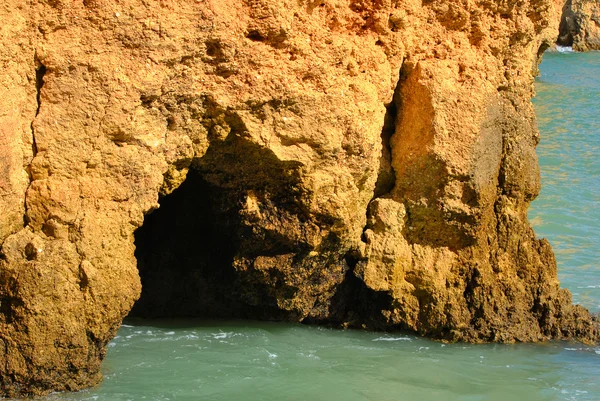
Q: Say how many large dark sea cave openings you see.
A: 1